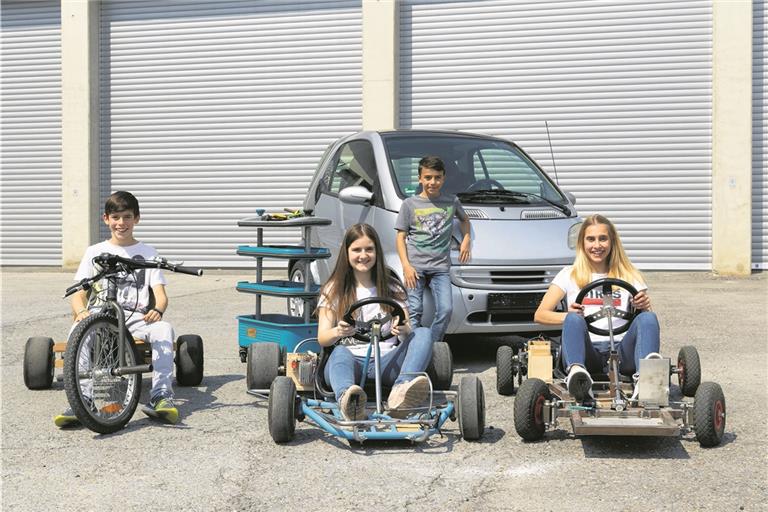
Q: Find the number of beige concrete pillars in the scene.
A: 3